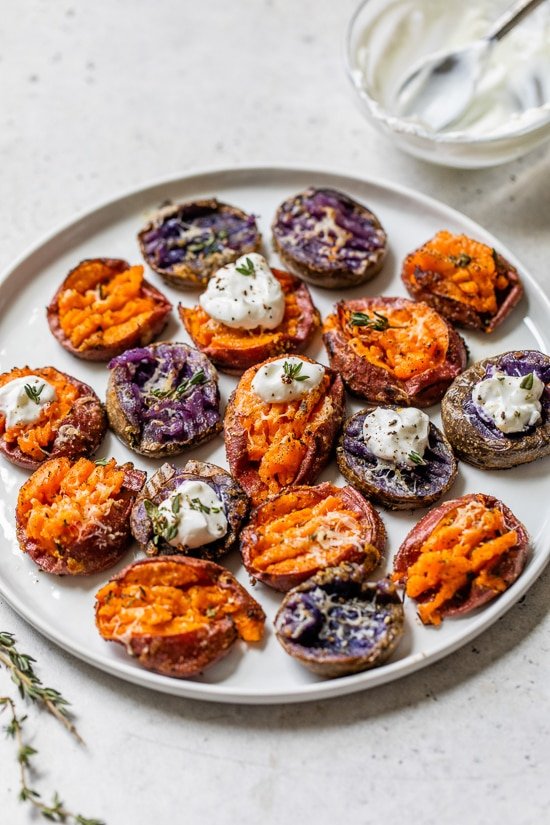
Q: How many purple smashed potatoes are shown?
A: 7